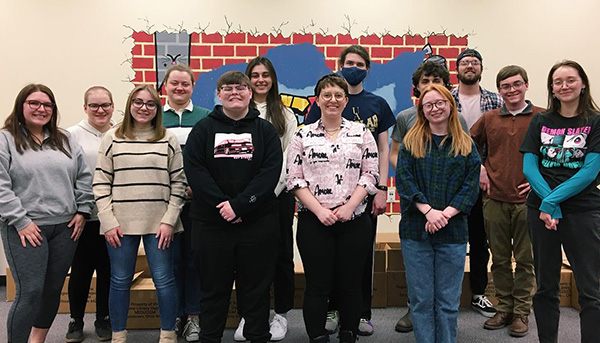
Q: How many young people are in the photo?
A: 13